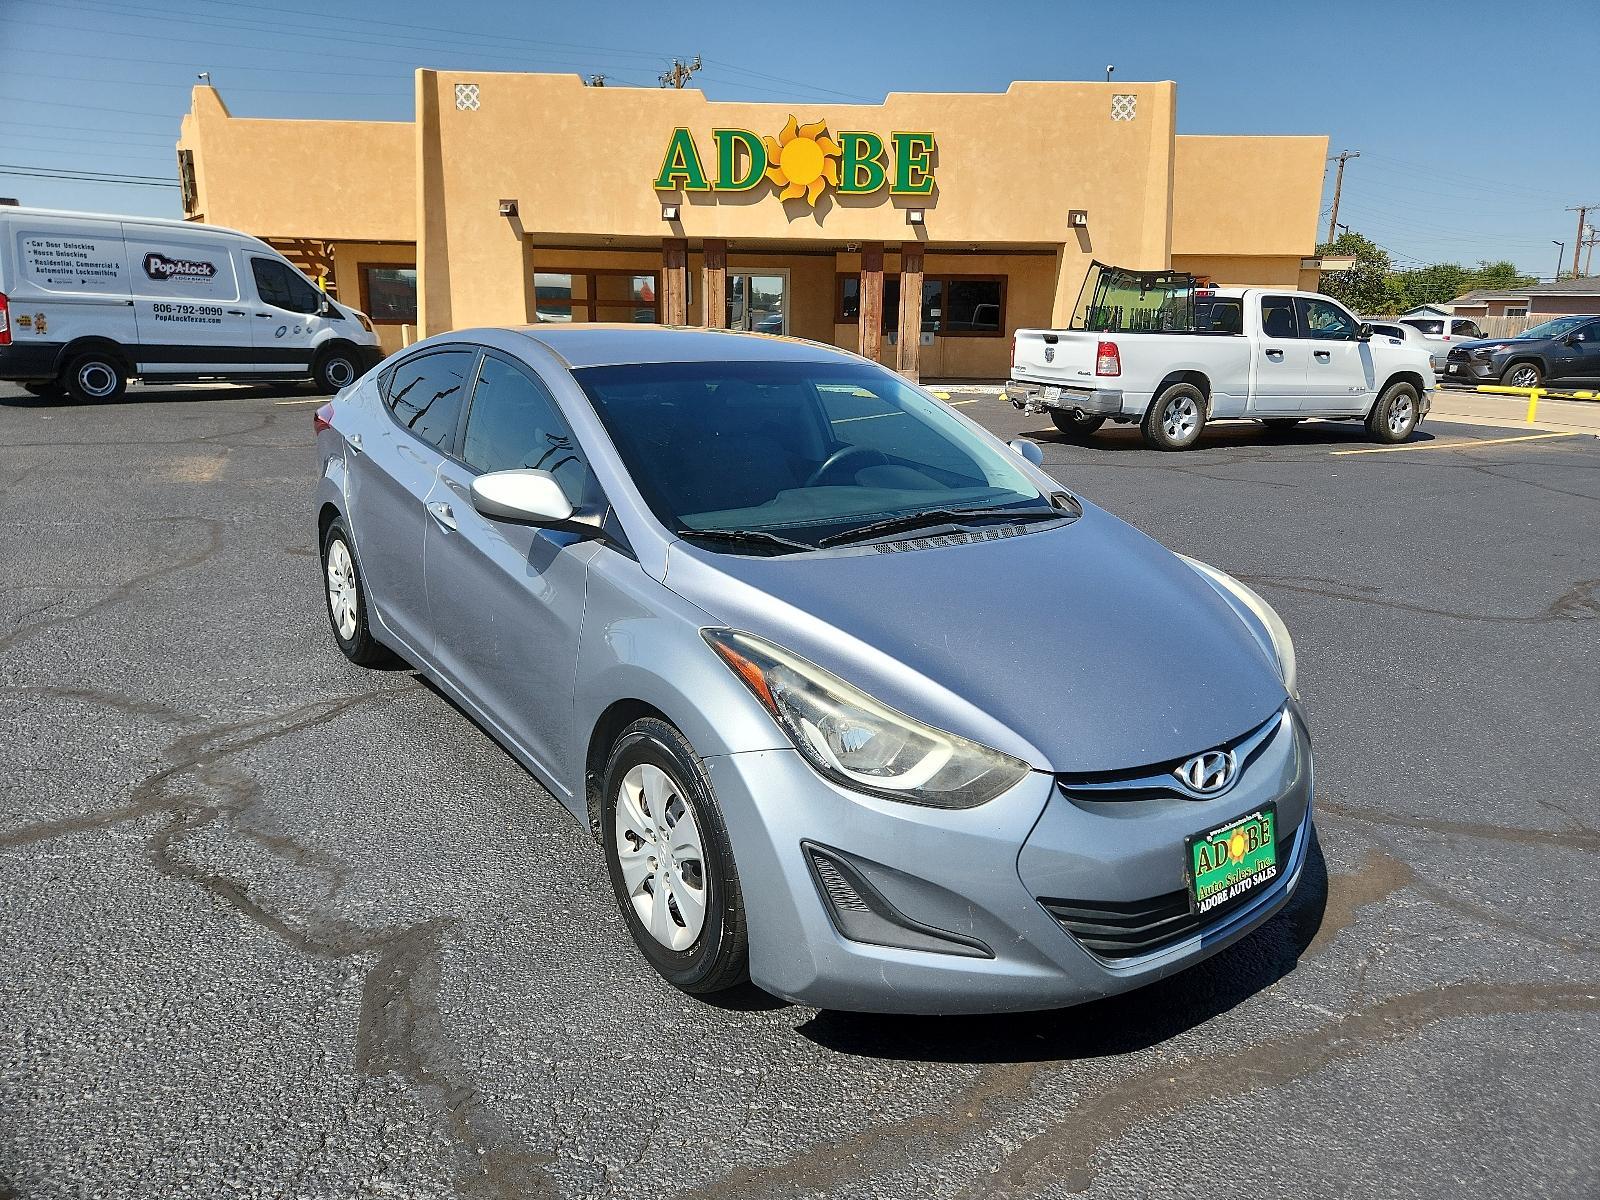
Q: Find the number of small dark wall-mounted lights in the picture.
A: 4